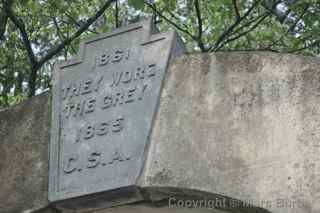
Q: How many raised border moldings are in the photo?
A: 1